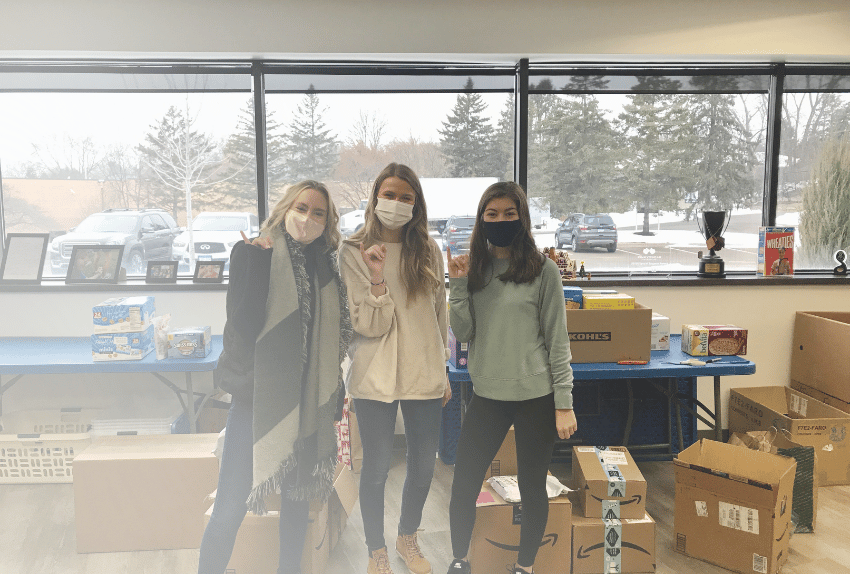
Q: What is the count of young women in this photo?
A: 3